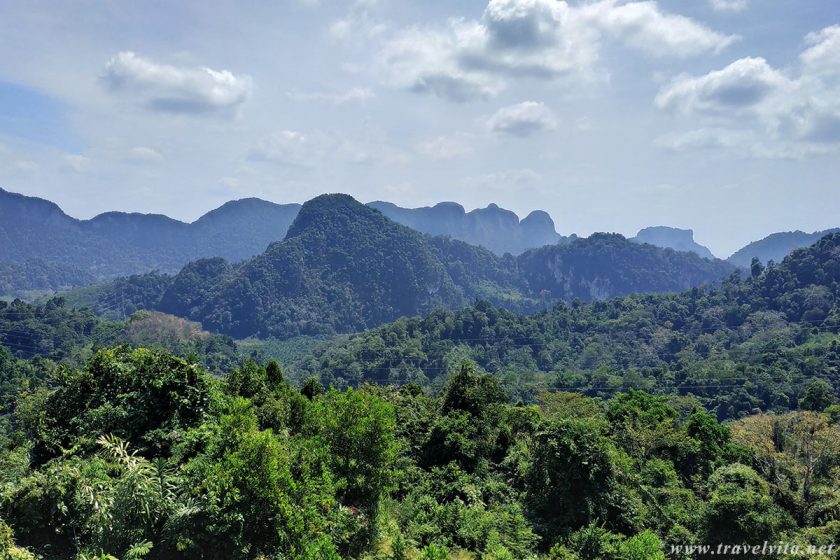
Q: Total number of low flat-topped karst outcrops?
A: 1